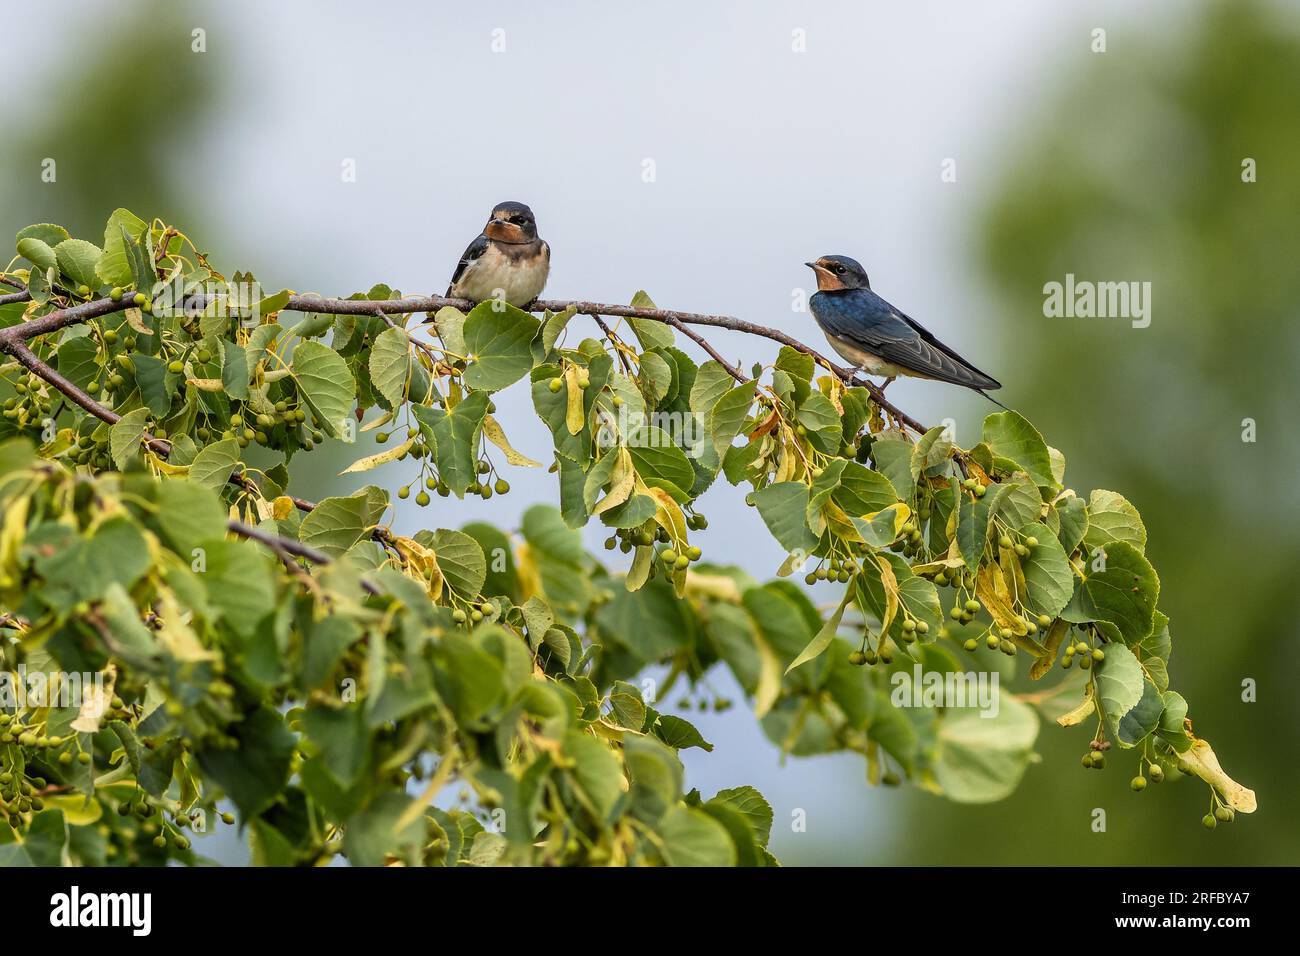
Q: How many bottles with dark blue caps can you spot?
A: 0